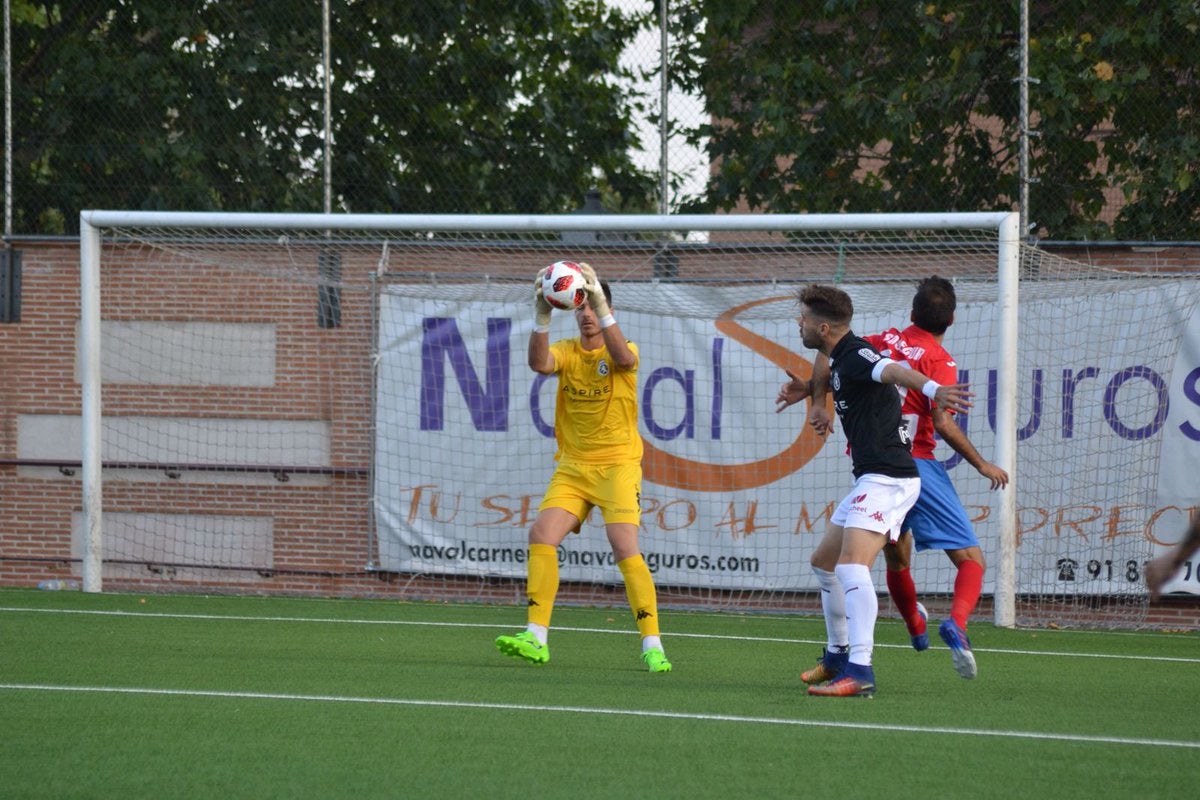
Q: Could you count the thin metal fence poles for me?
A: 4